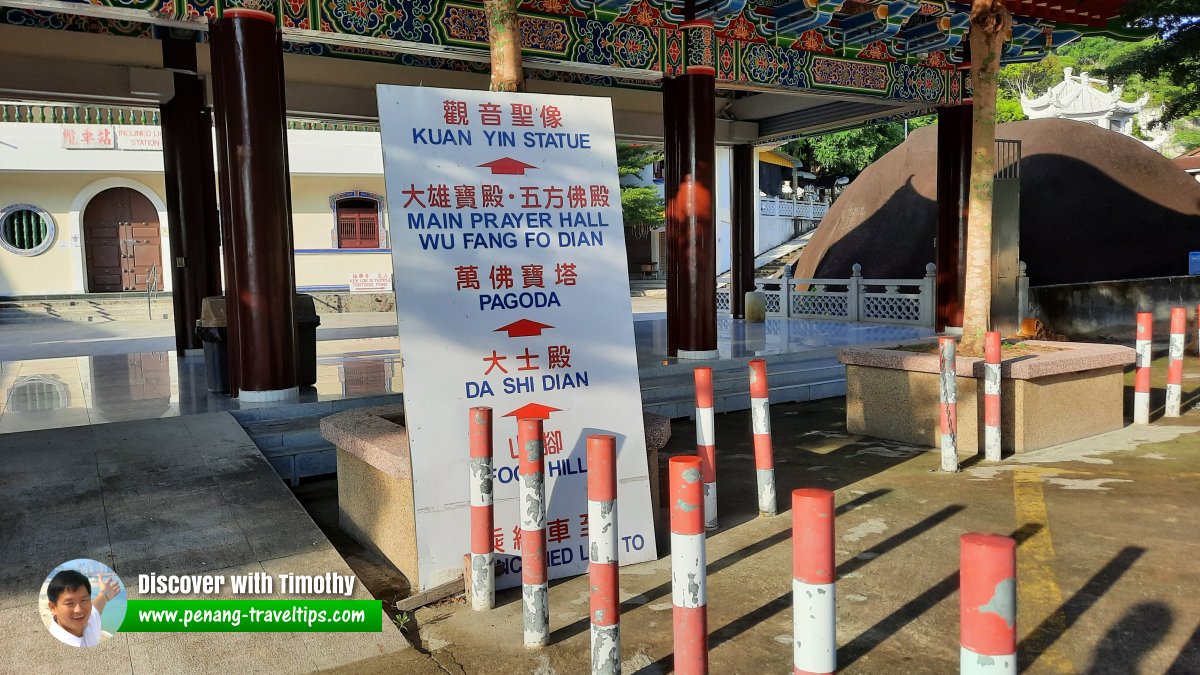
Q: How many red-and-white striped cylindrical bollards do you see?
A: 12